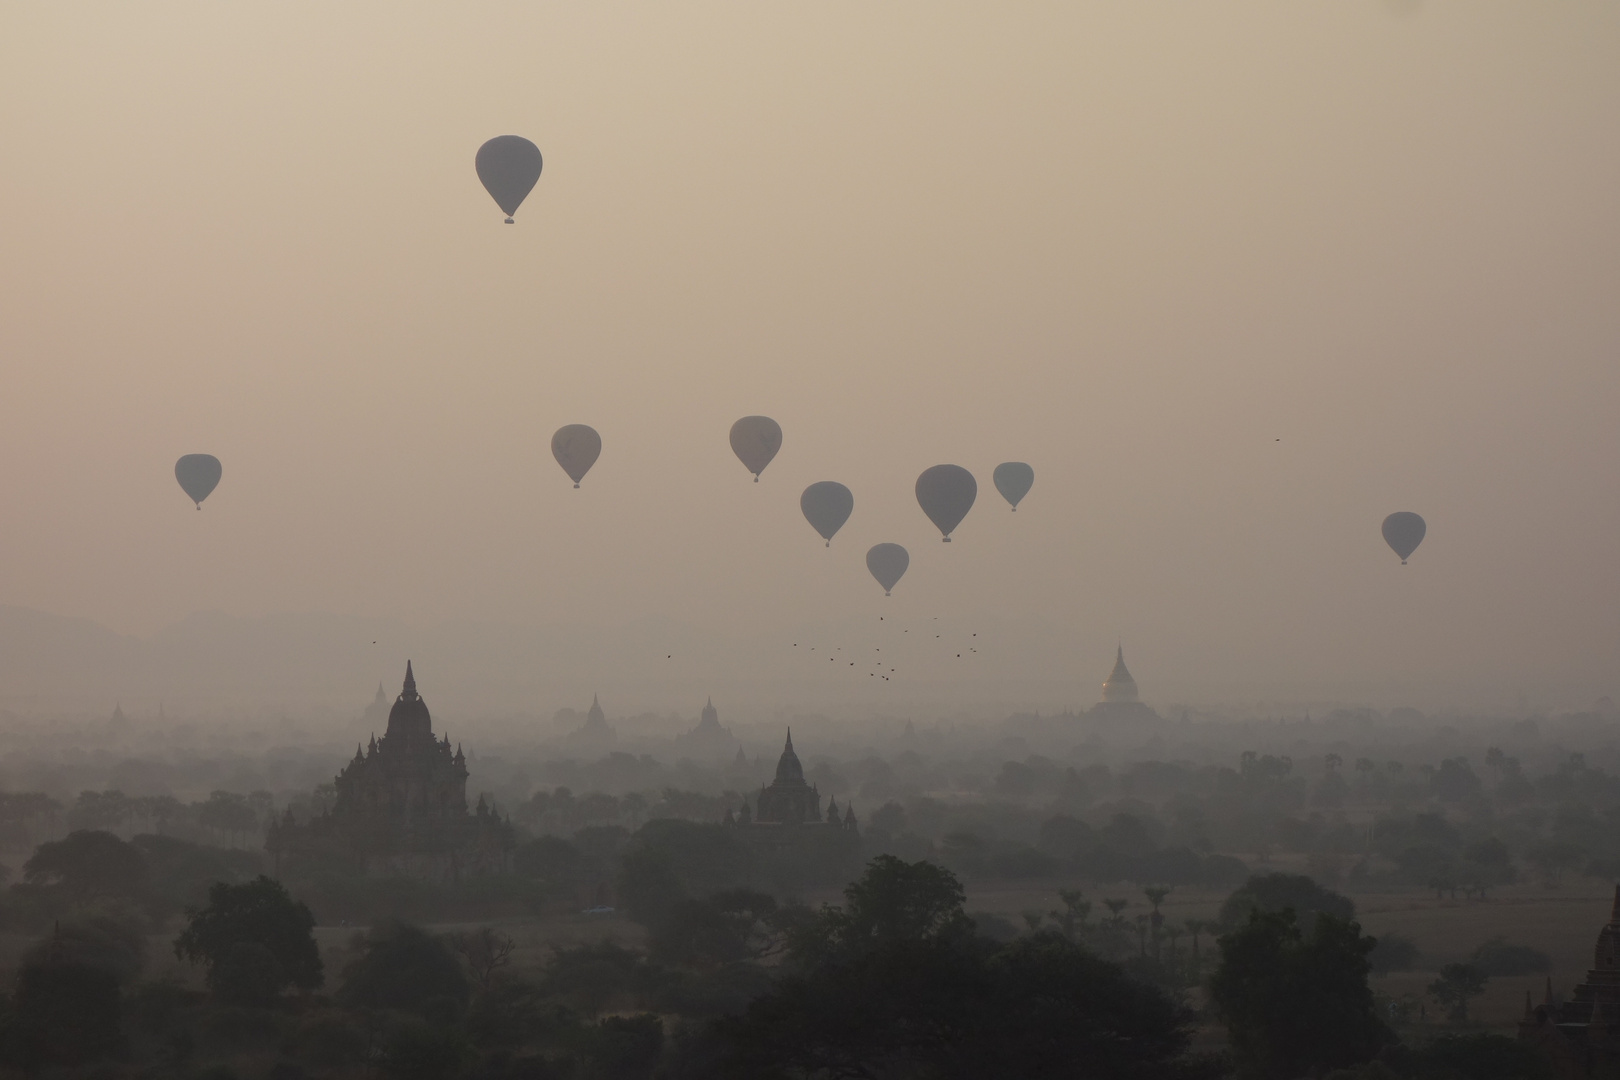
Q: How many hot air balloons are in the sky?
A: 9